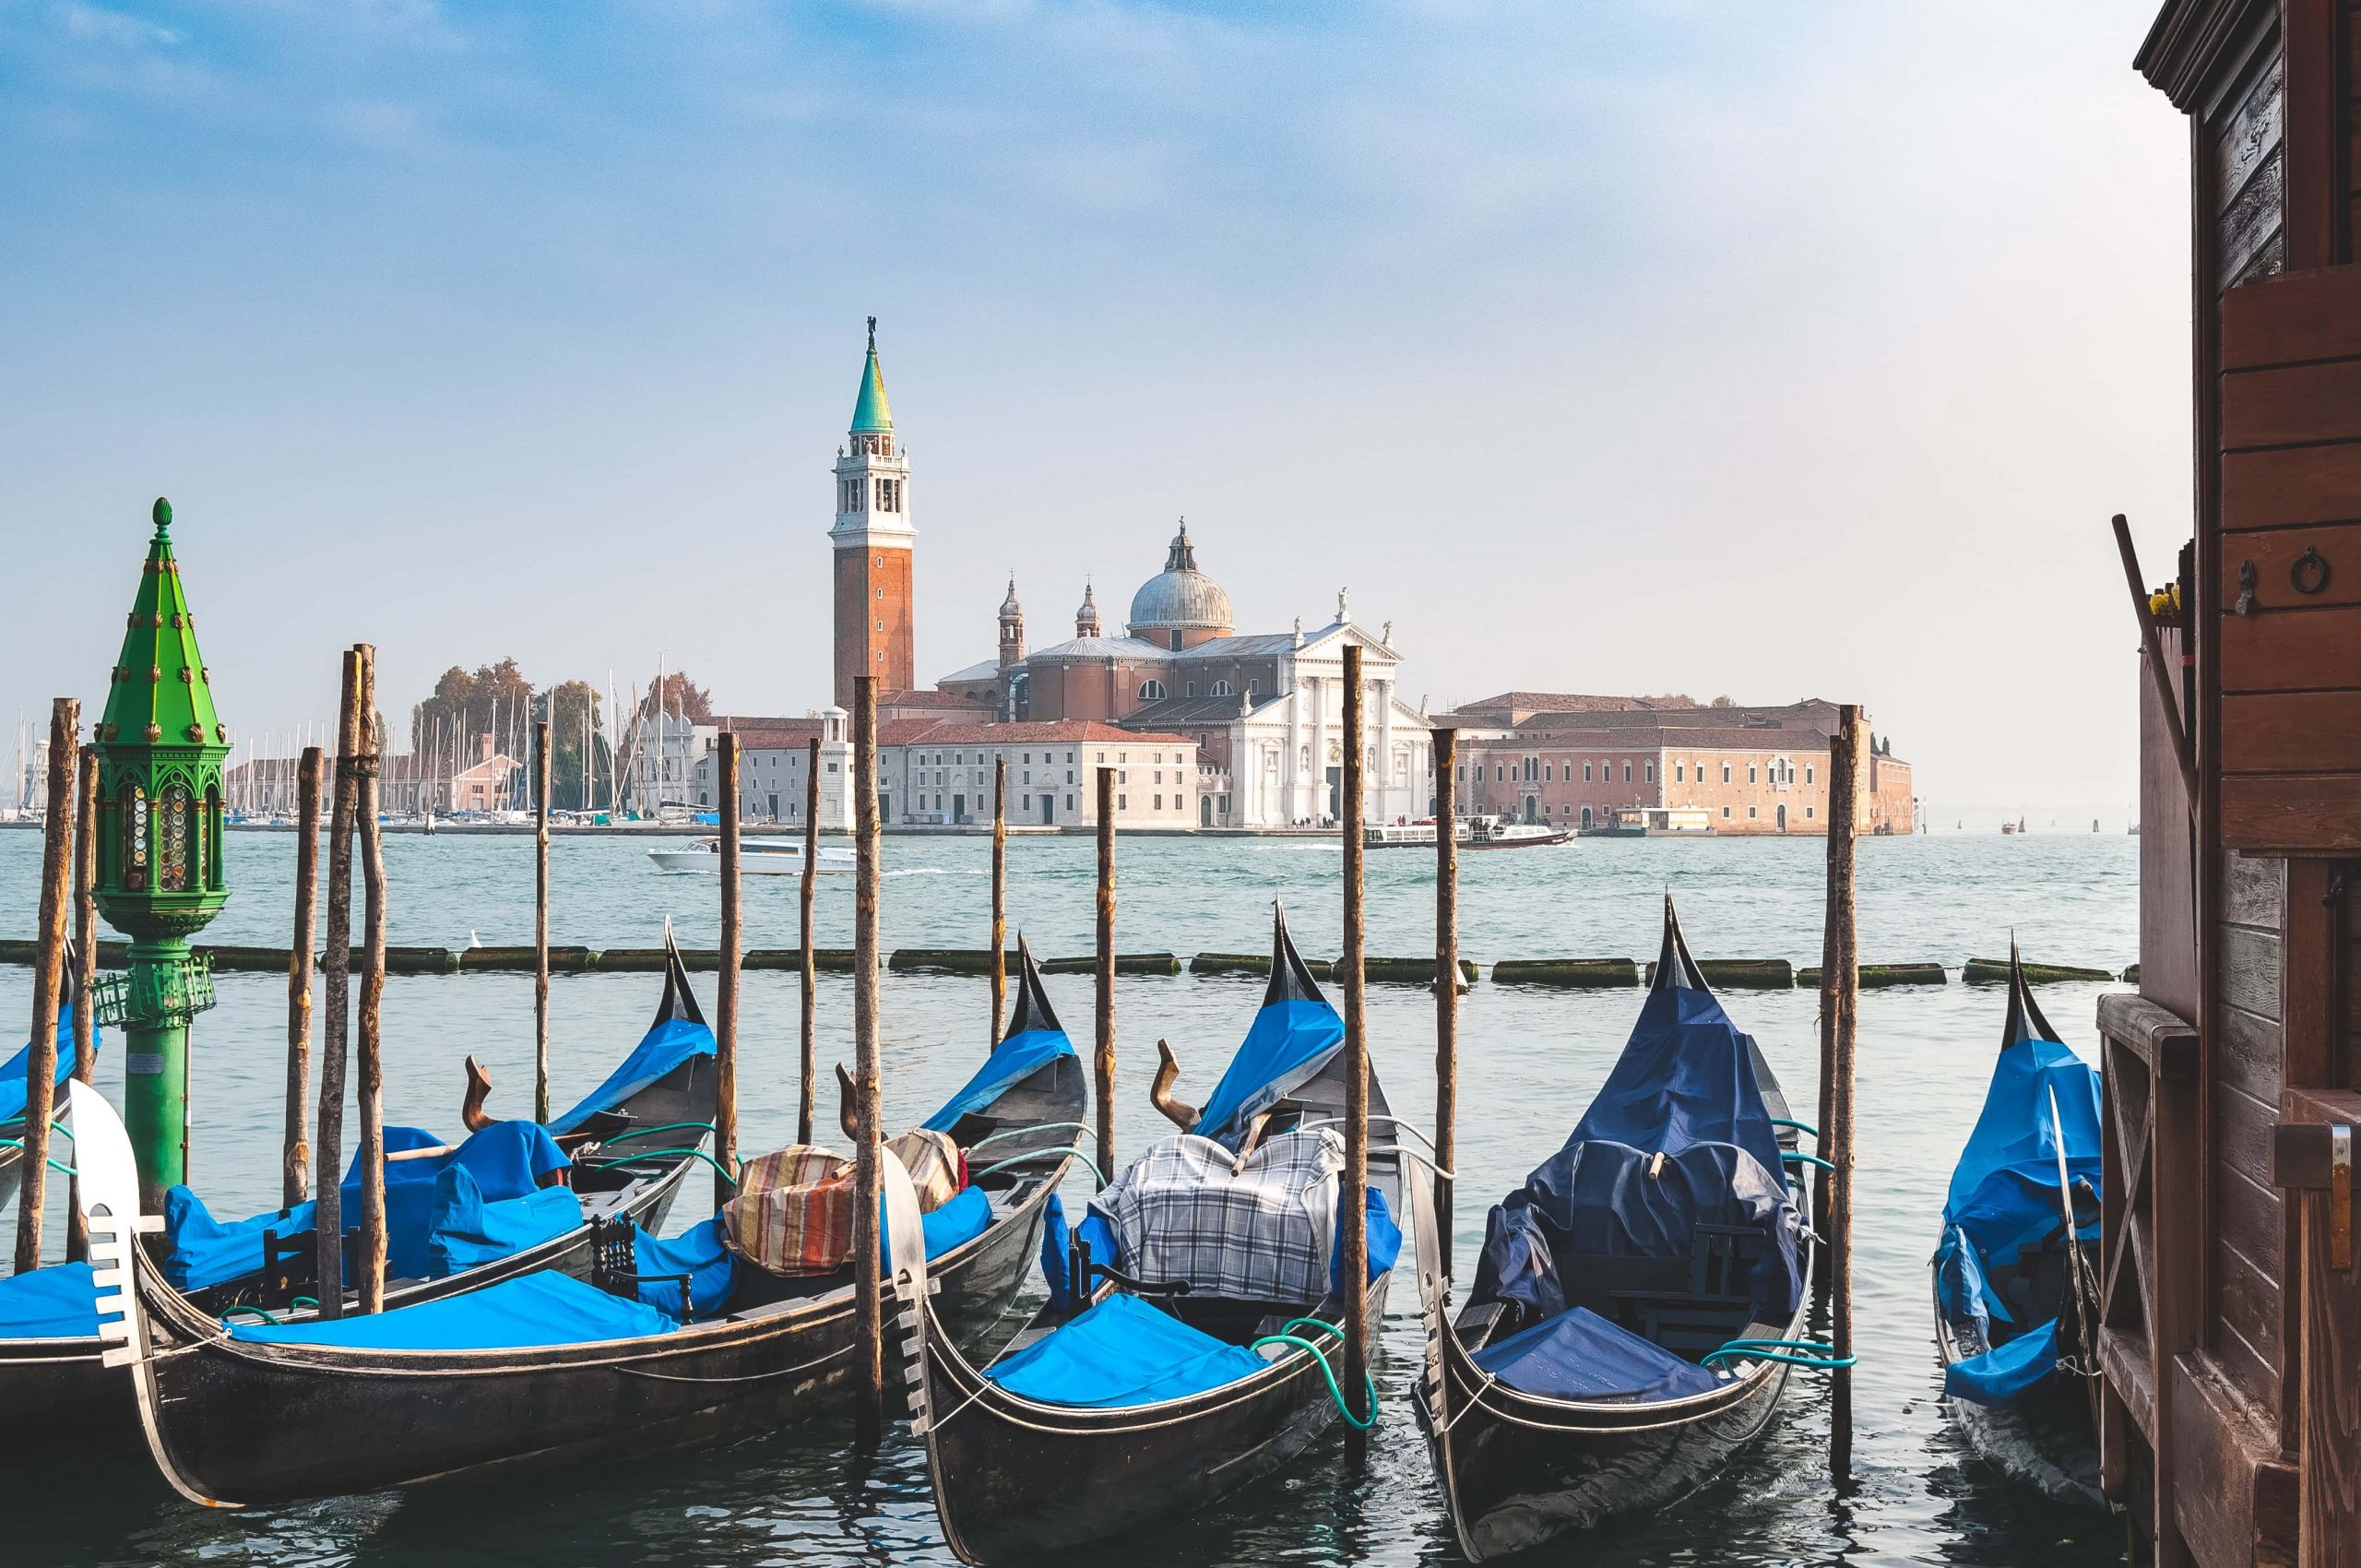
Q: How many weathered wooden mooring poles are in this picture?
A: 15